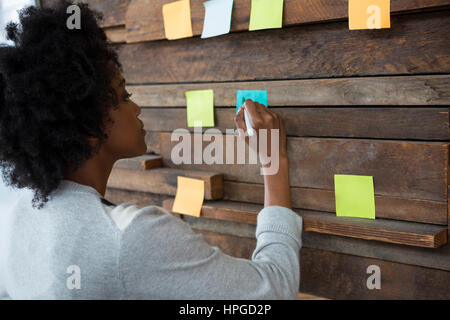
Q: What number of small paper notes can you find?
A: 8